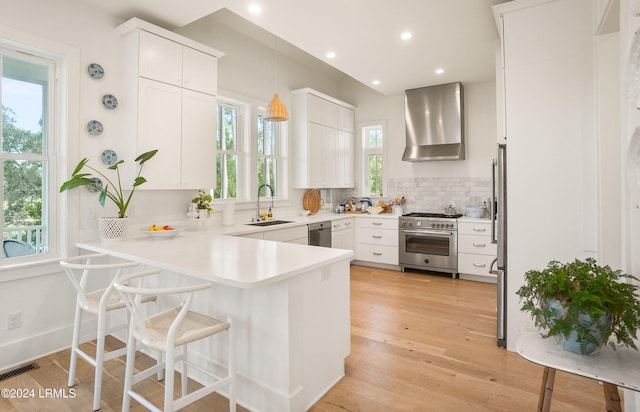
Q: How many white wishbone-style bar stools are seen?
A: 2